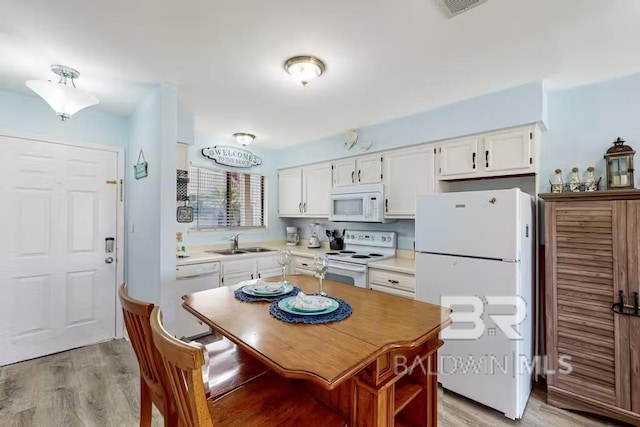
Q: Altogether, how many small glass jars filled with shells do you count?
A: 3